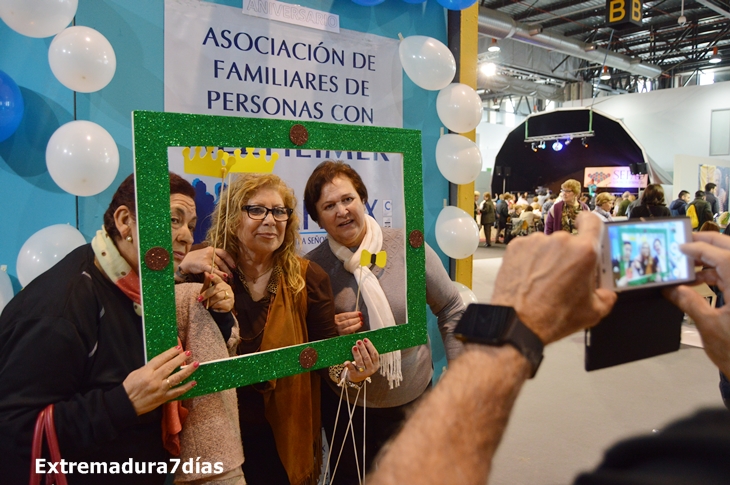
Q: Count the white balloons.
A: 10